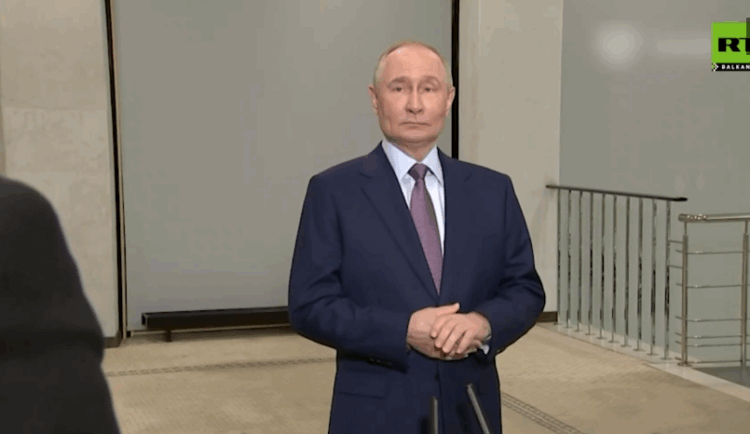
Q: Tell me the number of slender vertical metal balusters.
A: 10